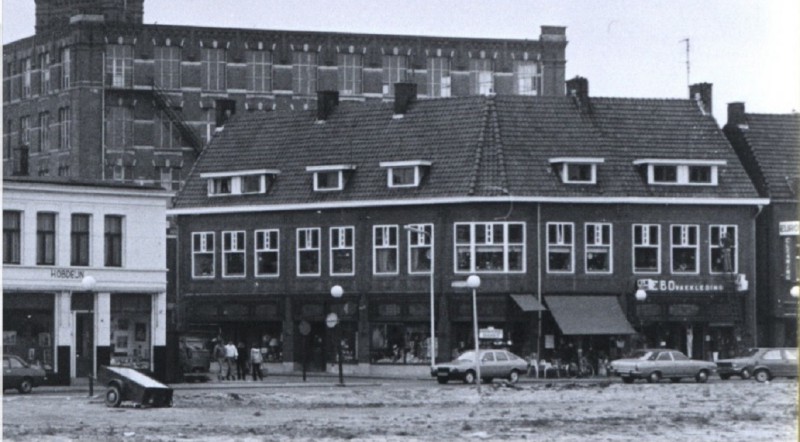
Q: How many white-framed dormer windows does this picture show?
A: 5